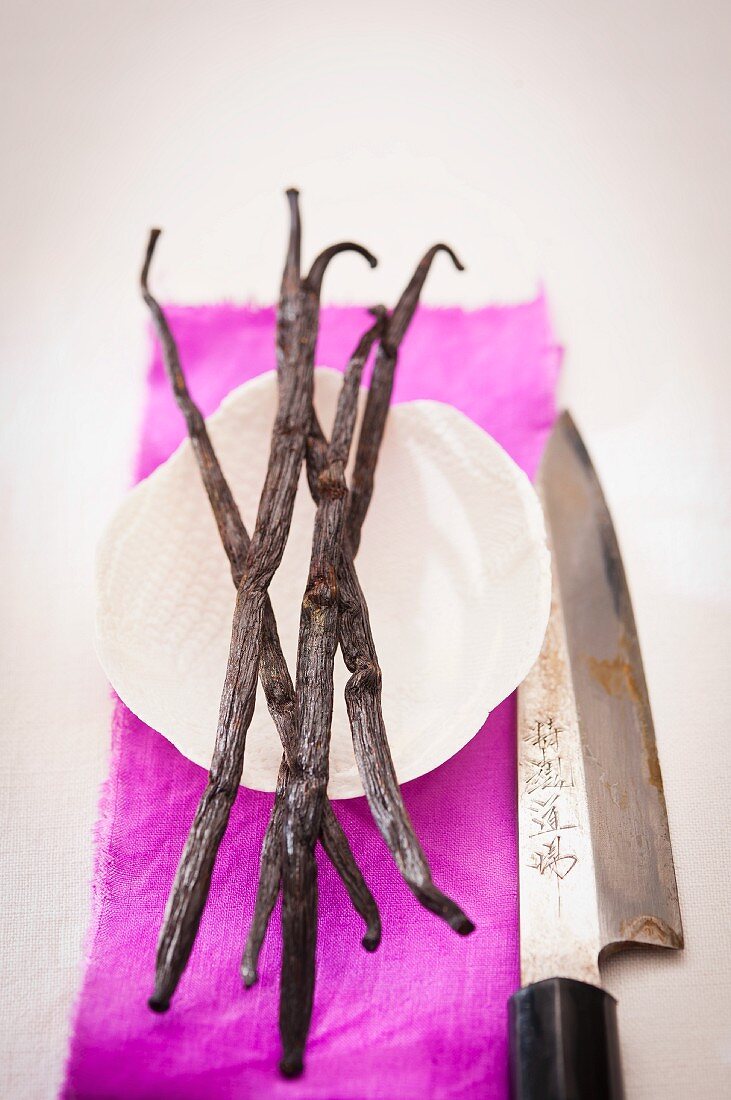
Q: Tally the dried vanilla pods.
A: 5